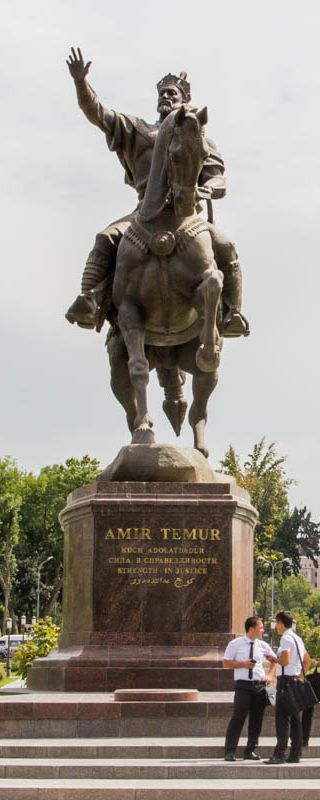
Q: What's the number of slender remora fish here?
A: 0